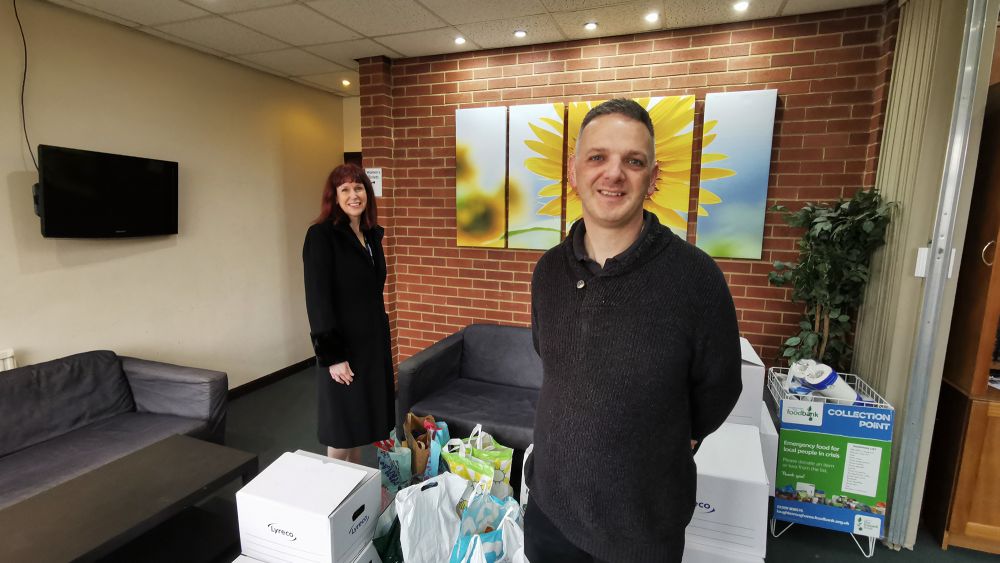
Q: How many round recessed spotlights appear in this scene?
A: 6